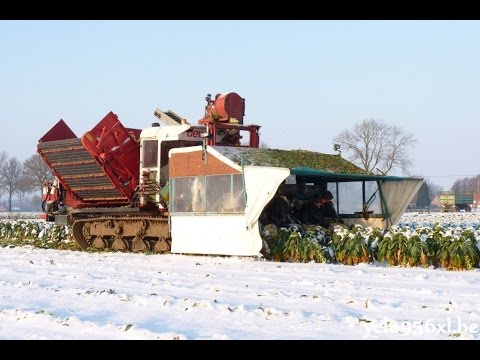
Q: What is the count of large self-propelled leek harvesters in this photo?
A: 1